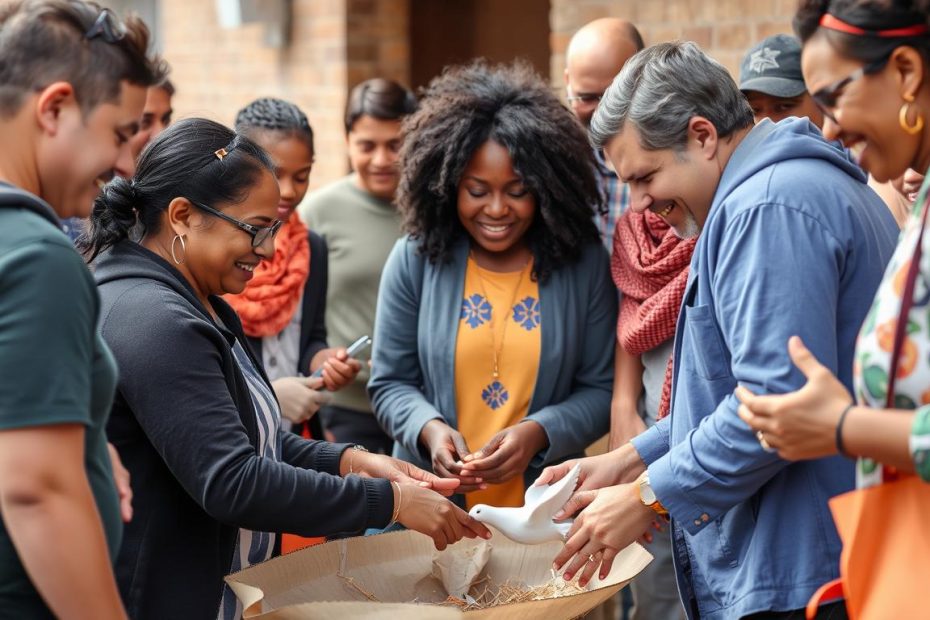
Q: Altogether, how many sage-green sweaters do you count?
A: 1